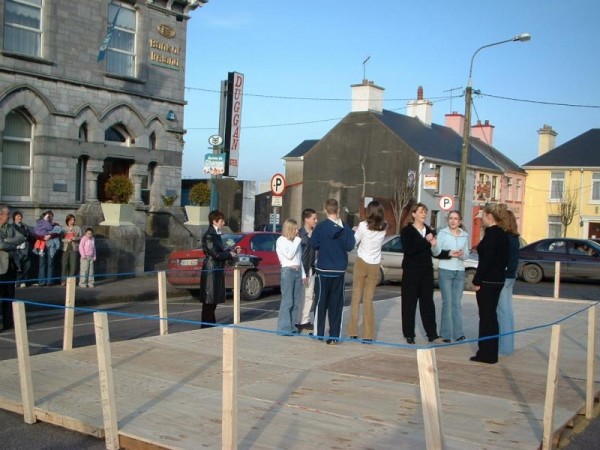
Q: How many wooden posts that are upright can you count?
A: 10